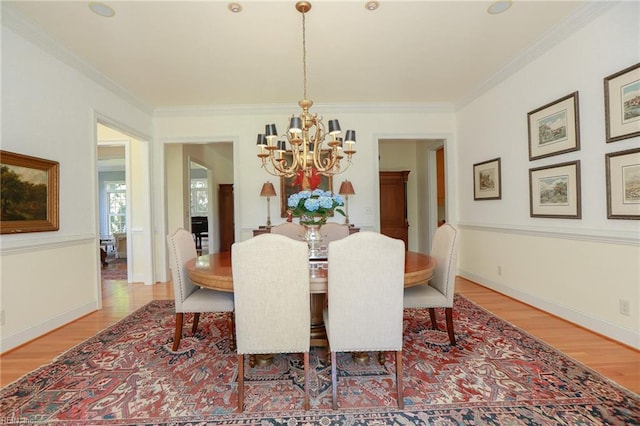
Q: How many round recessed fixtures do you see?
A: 4